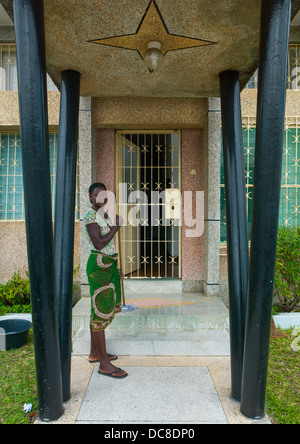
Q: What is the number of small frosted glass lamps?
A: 1